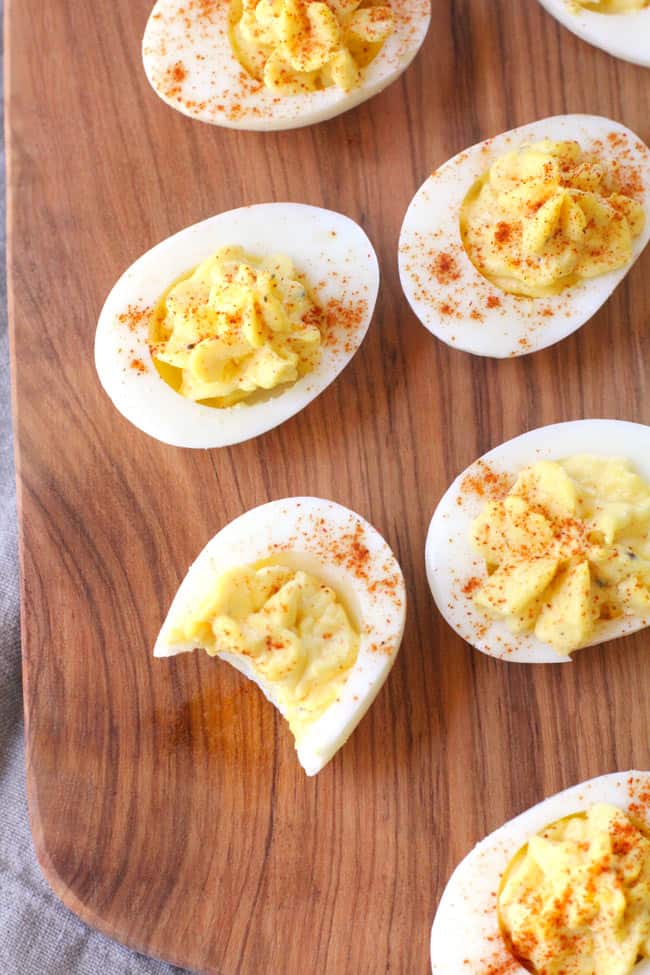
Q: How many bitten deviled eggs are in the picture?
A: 1